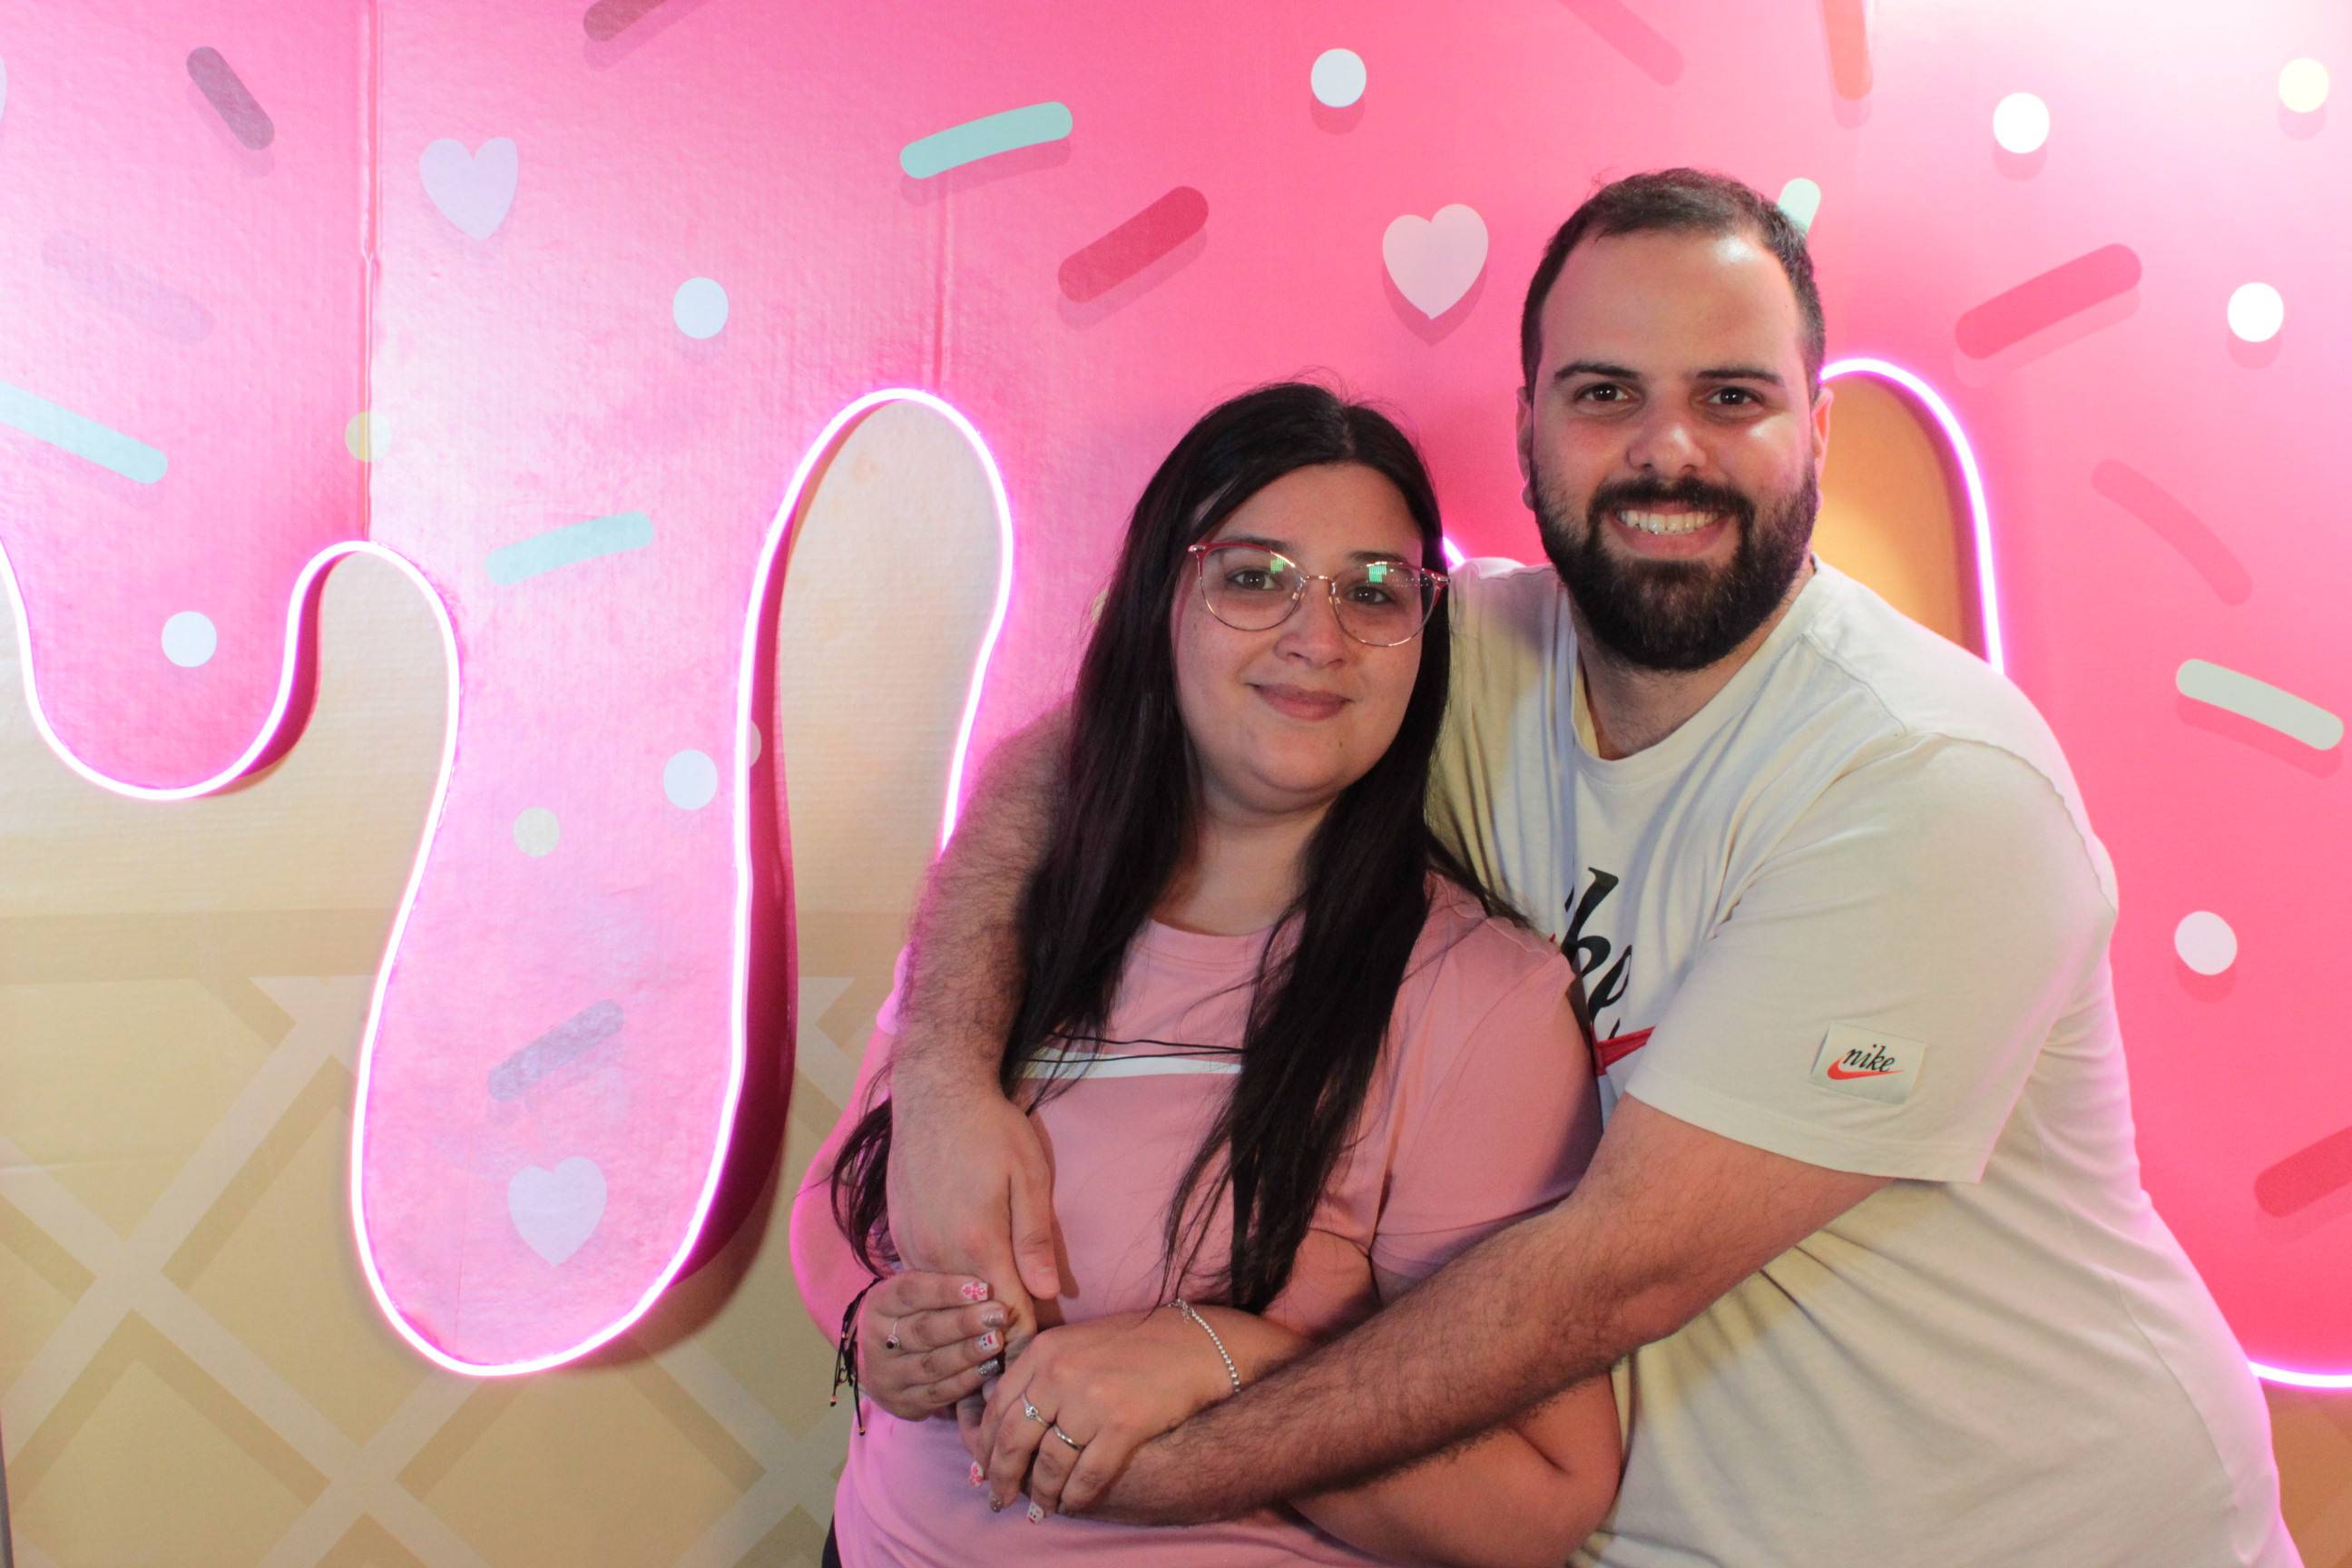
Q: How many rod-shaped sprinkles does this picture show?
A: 15